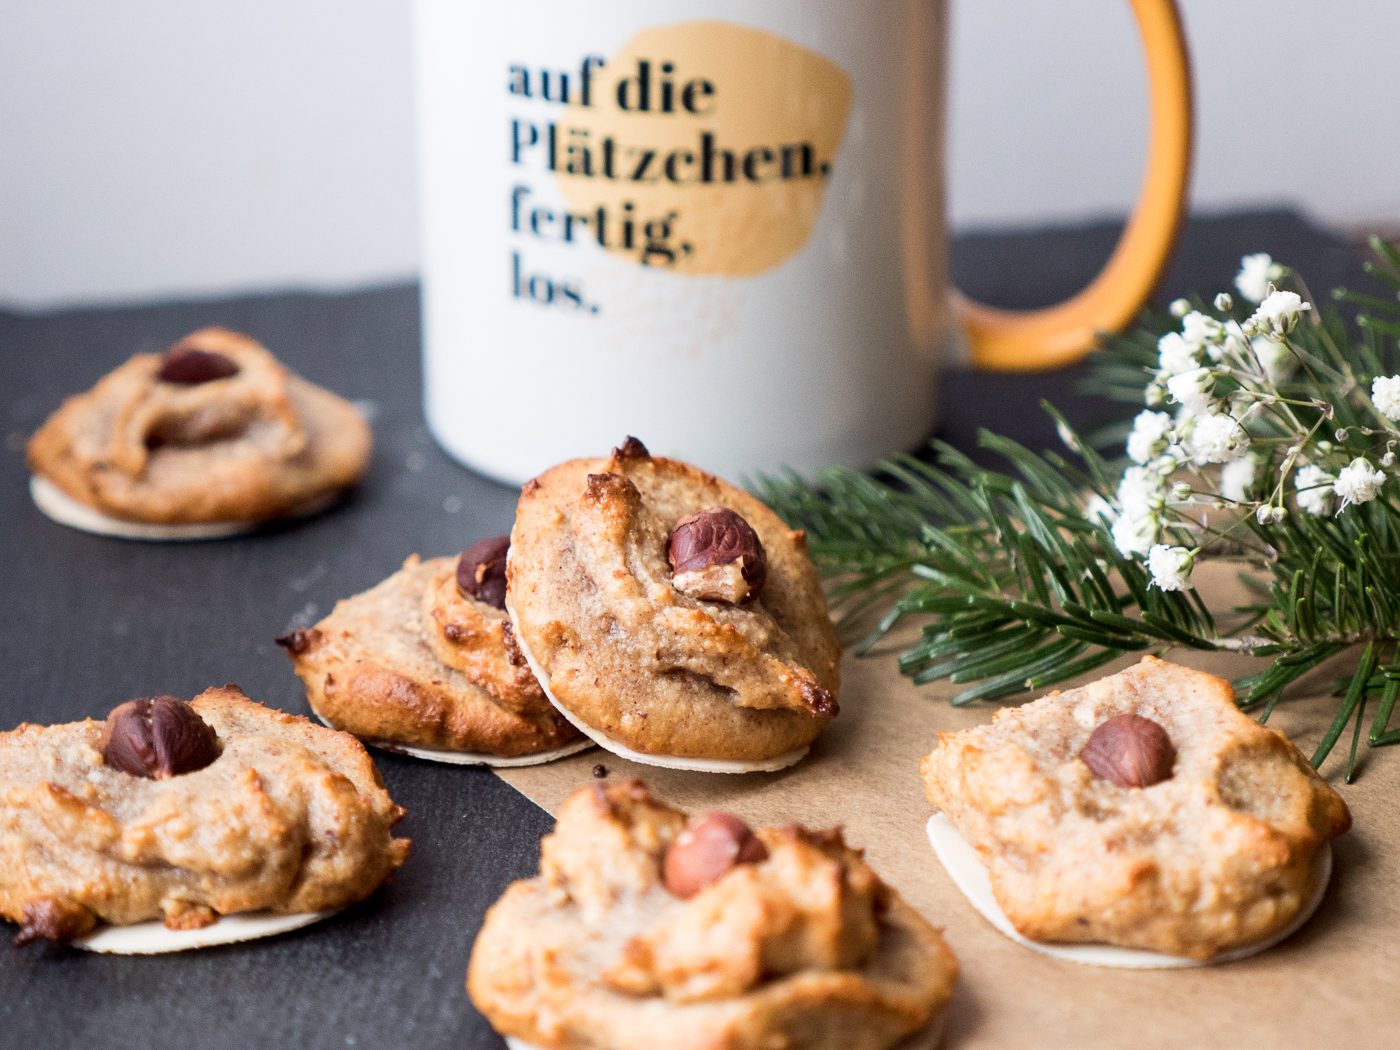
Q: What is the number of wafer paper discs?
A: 6